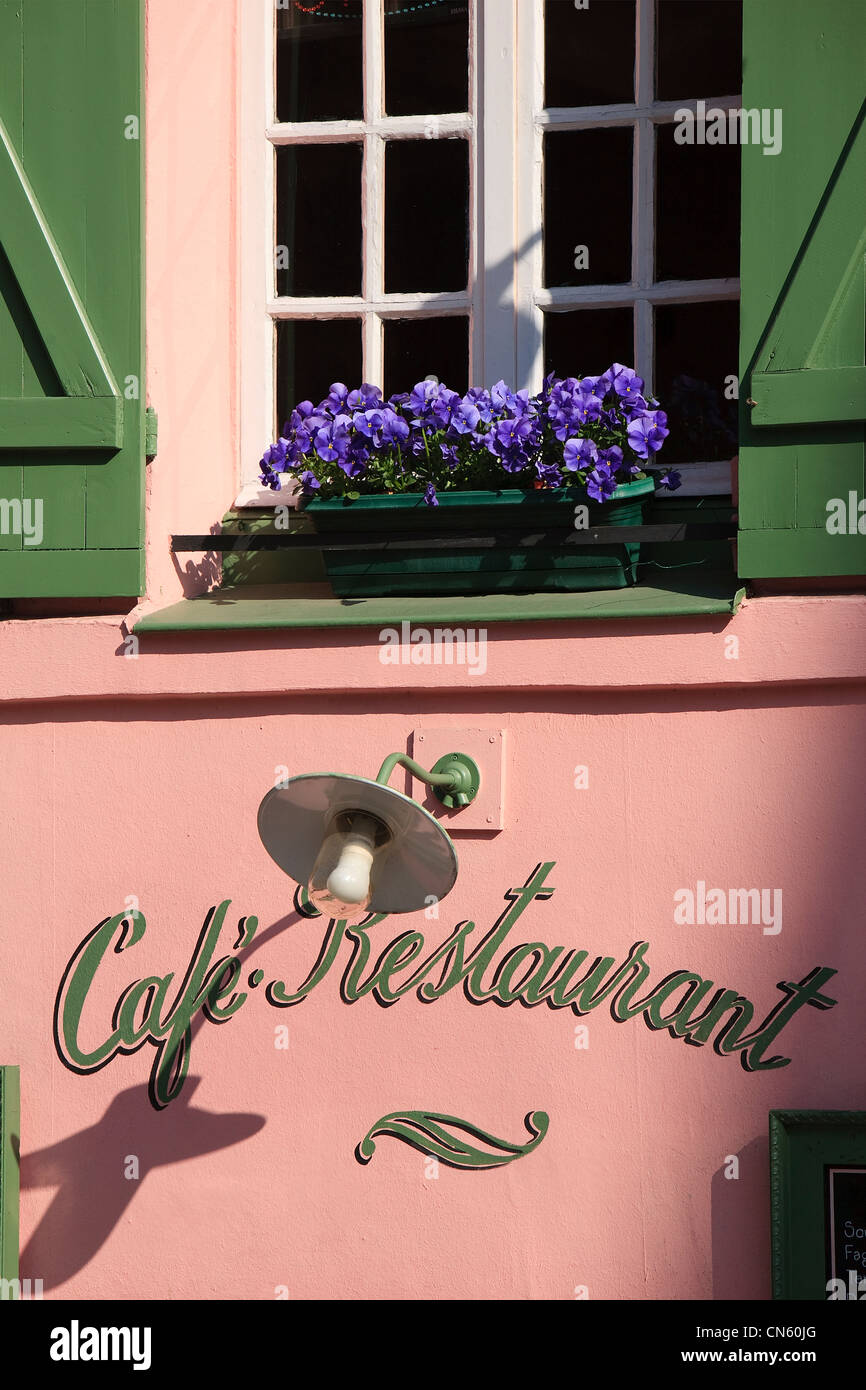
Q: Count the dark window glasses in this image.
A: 12